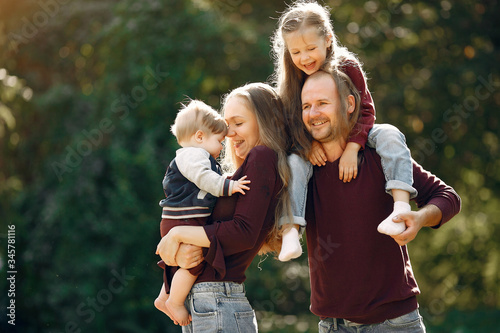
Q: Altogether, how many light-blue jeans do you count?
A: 3